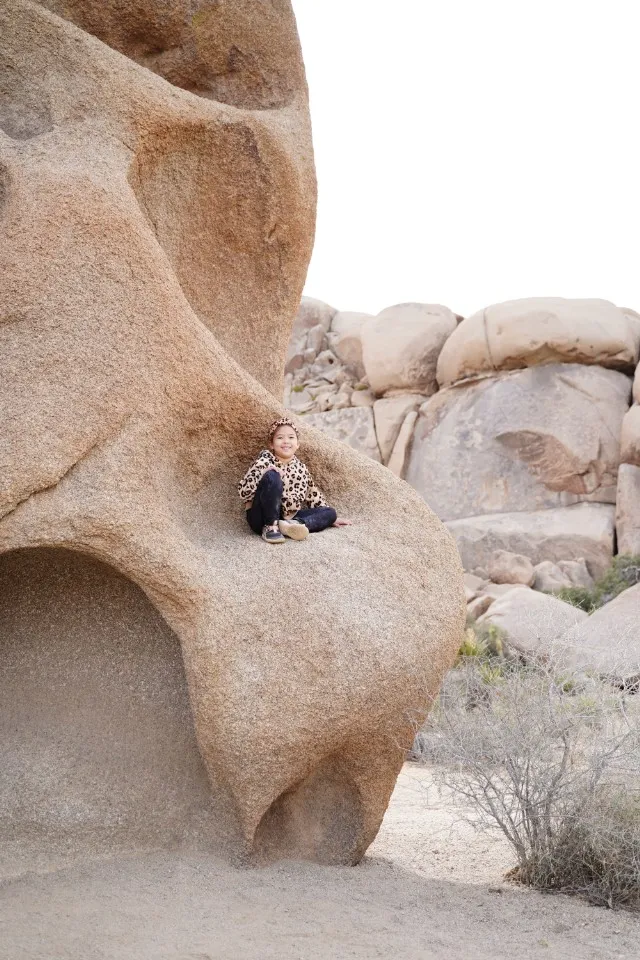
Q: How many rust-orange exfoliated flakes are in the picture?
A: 1